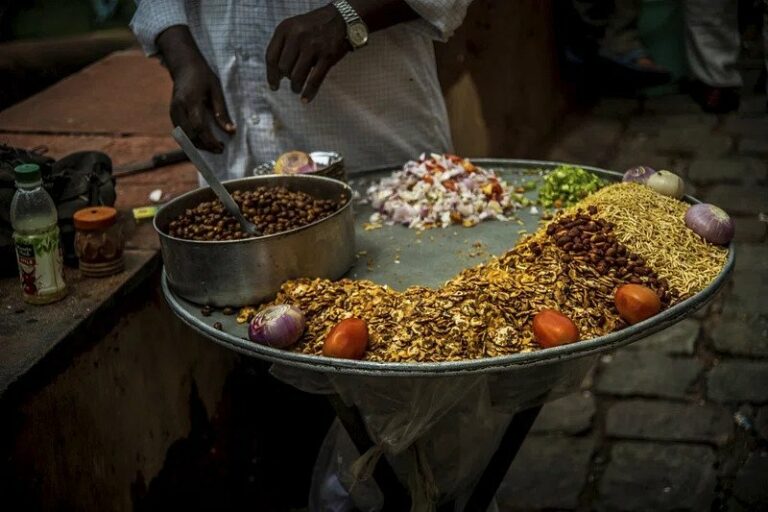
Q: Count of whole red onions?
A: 3